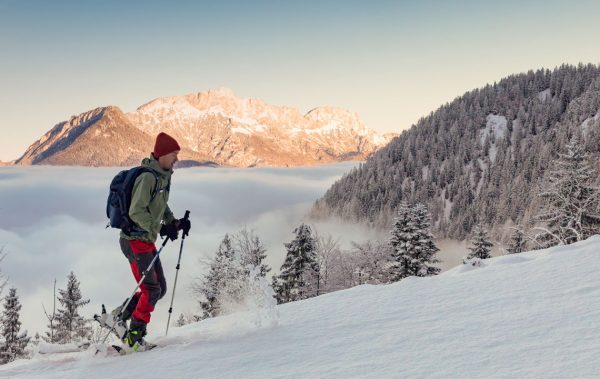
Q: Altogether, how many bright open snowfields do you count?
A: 1